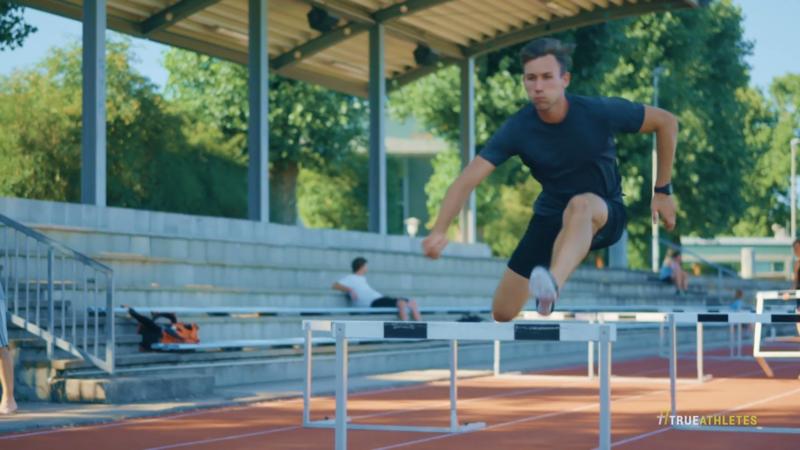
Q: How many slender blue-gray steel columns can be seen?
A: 4